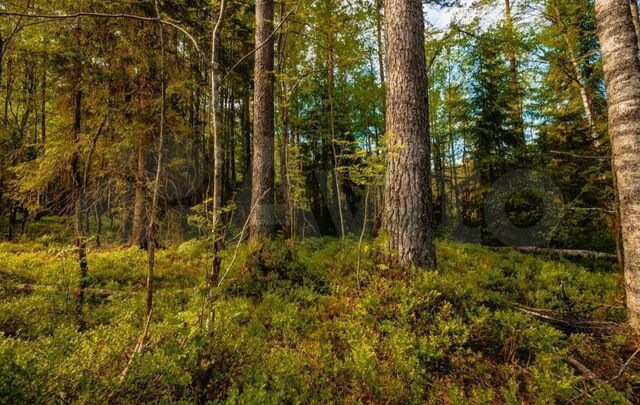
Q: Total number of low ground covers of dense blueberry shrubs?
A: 1